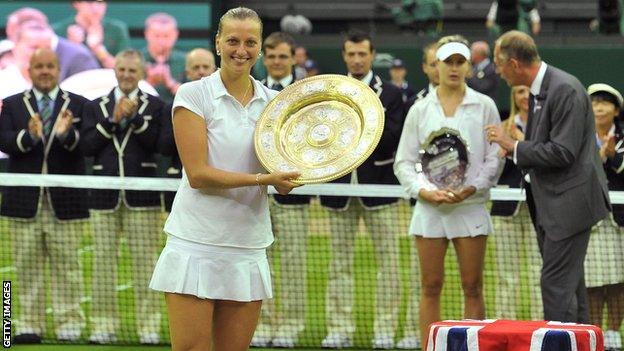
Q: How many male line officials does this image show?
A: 6